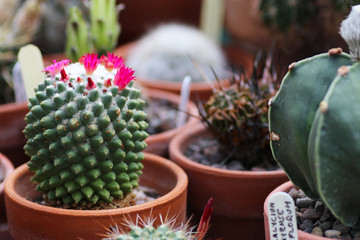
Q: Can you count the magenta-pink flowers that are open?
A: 4